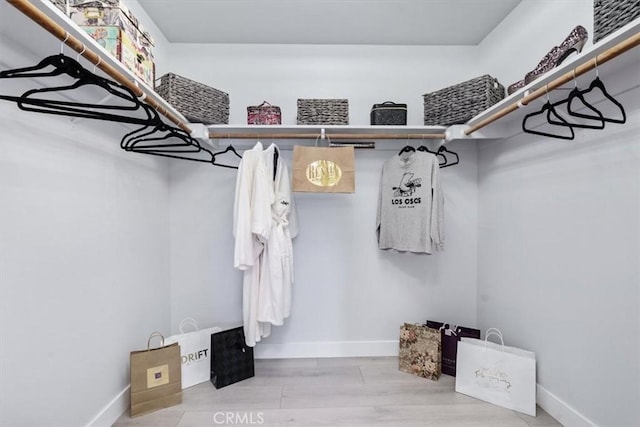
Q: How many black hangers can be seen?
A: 13